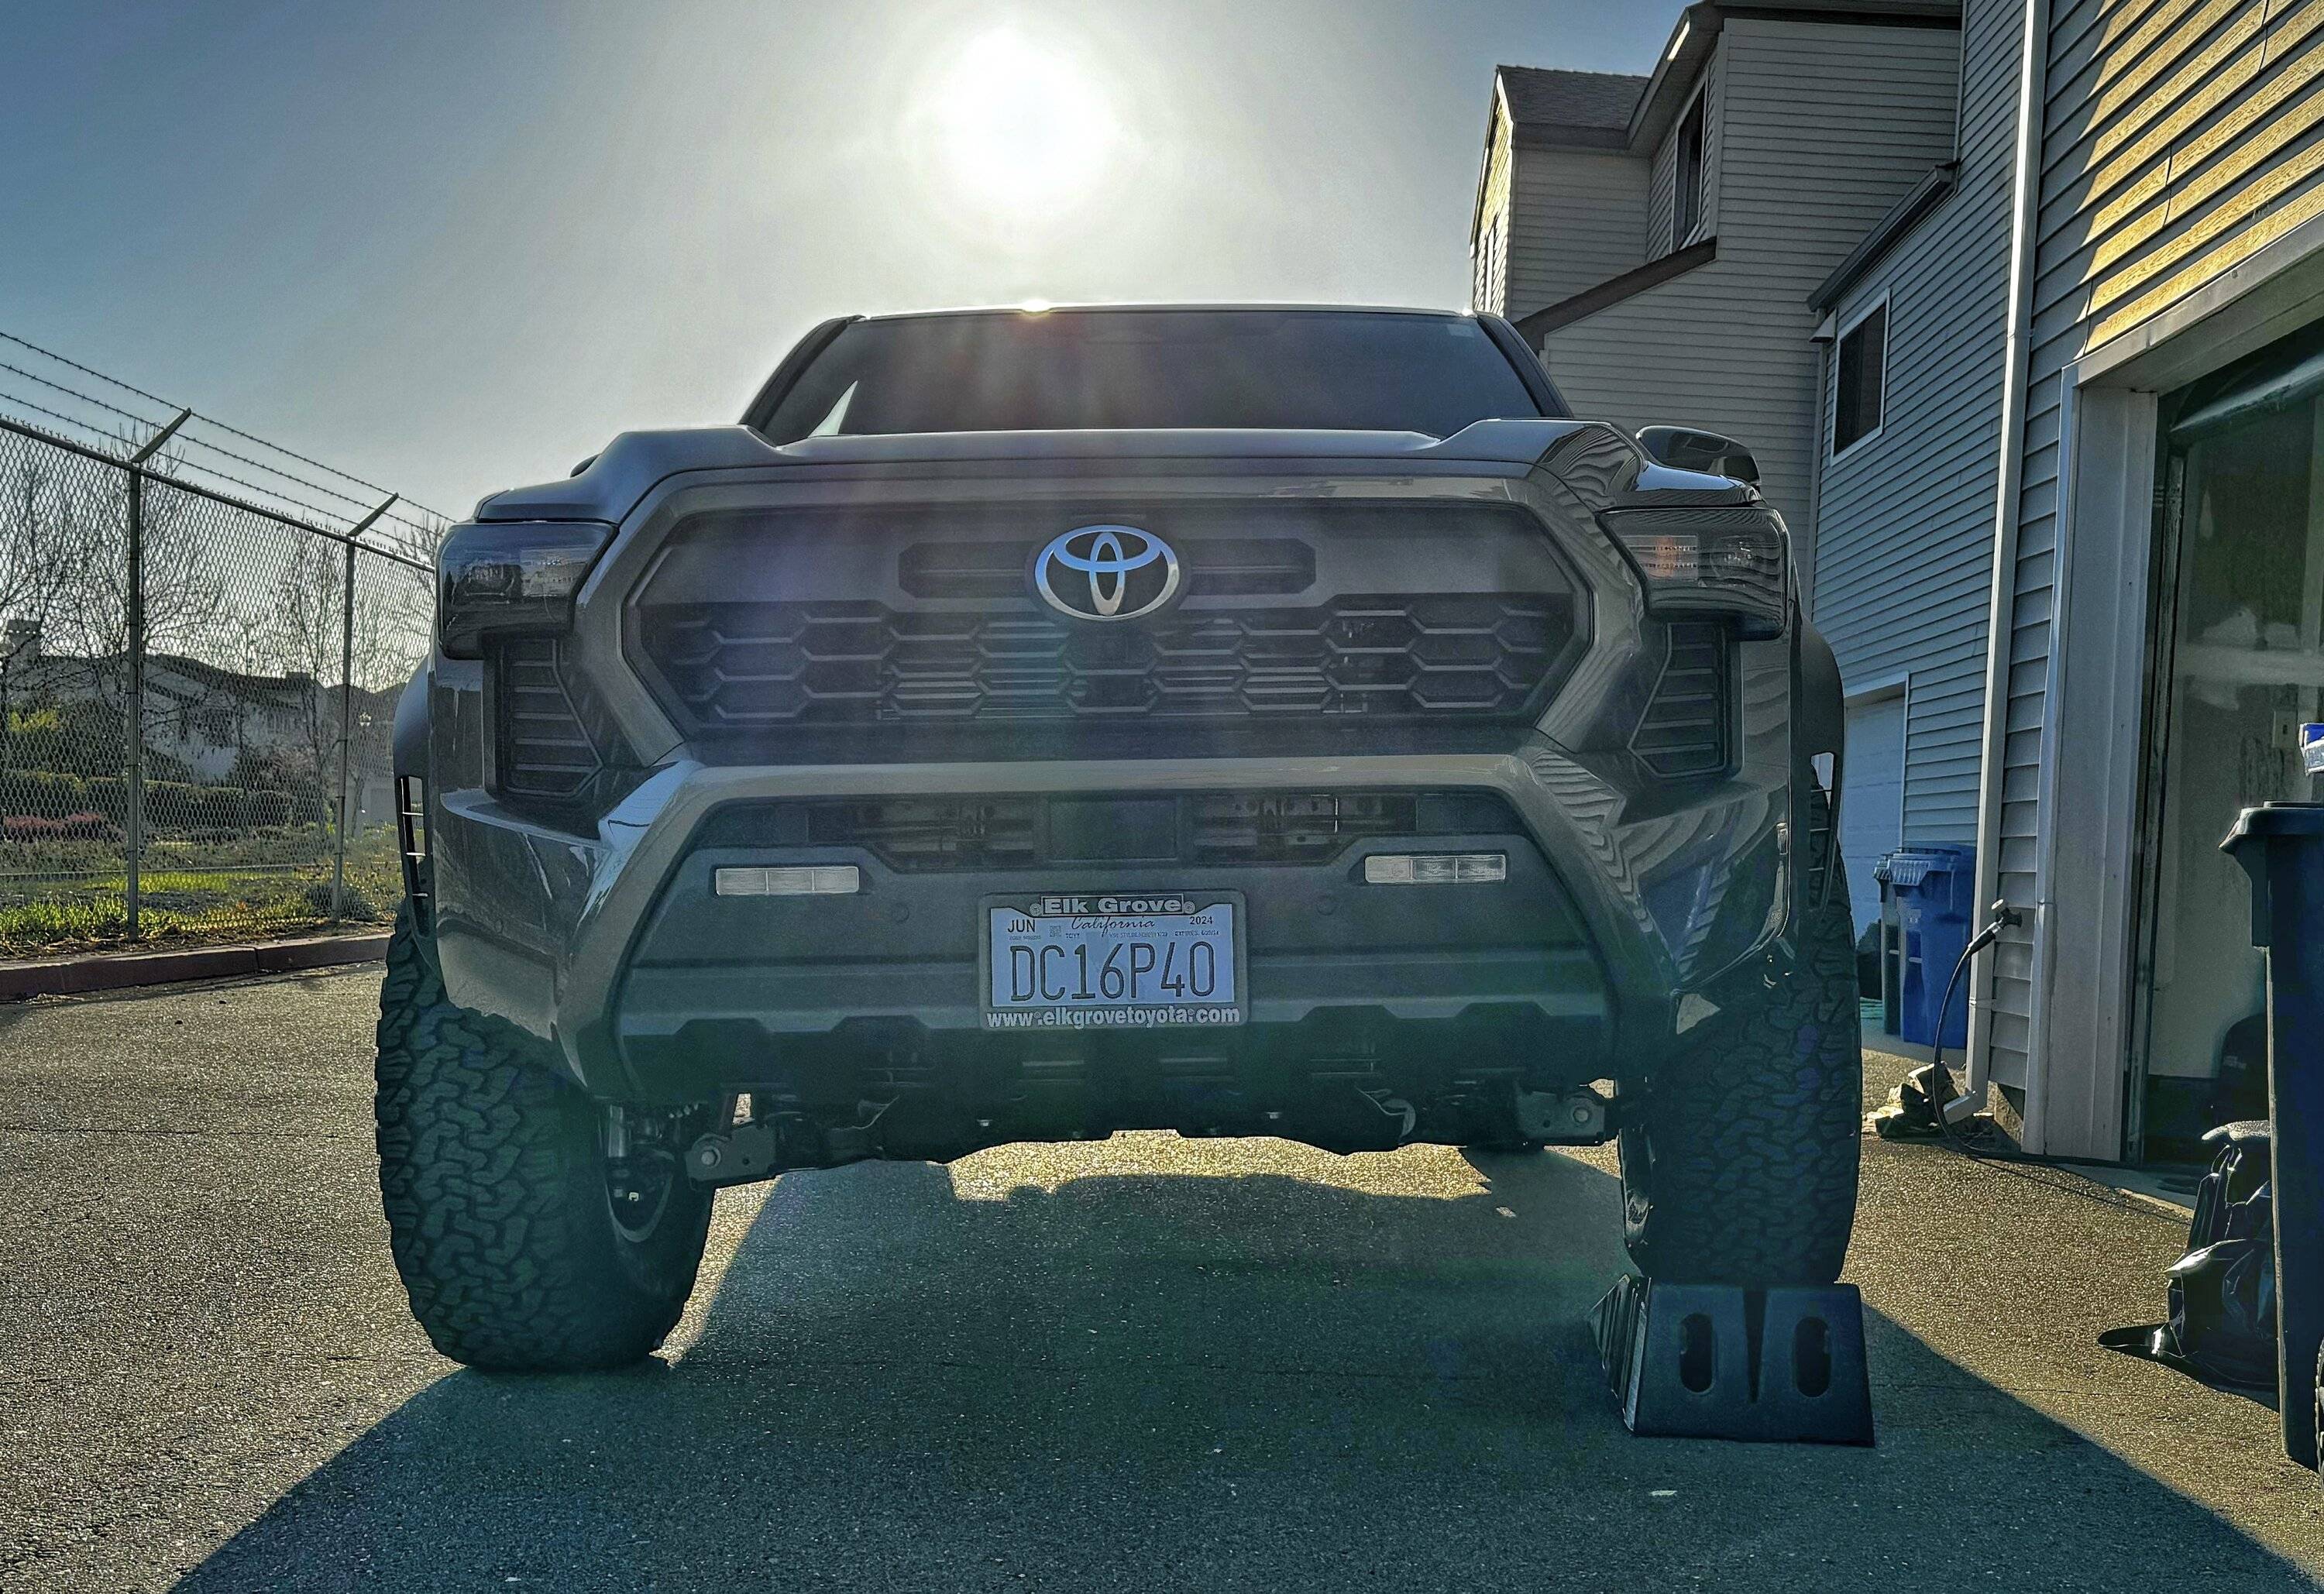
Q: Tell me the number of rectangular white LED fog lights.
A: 2